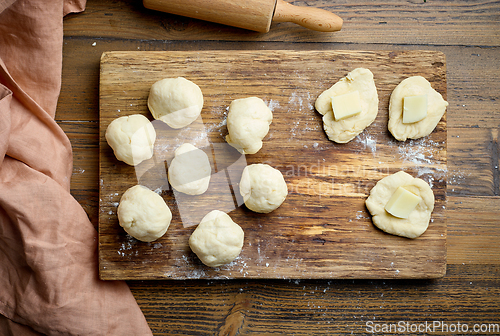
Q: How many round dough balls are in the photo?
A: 7